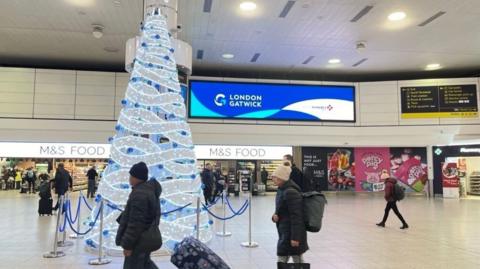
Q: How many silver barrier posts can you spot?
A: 7